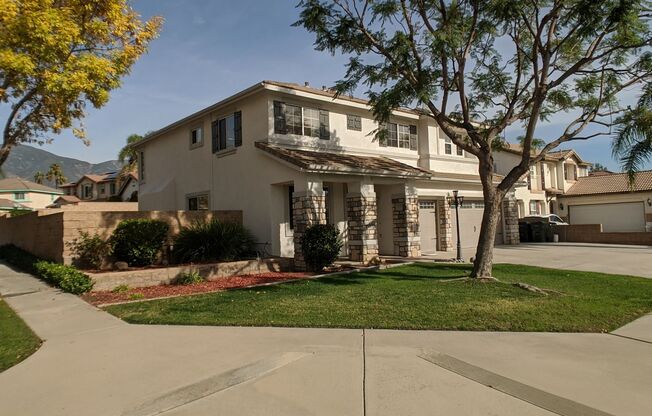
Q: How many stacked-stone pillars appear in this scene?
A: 5